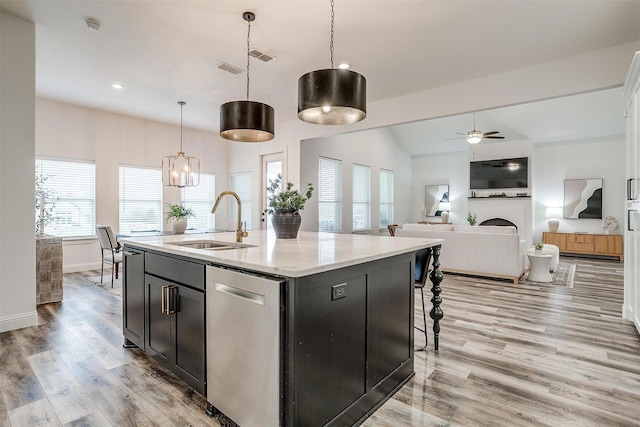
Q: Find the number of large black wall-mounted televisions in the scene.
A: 1